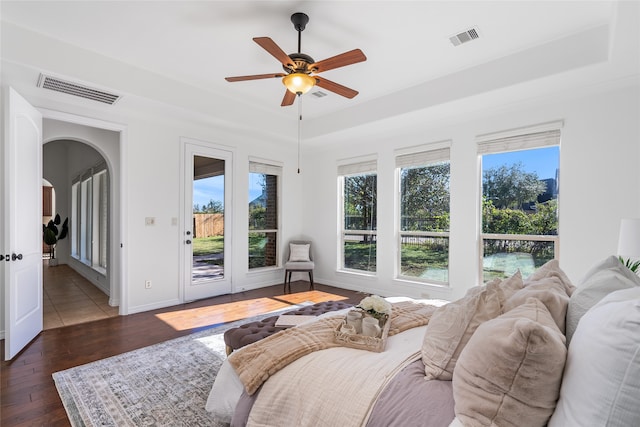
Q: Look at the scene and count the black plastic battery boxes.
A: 0